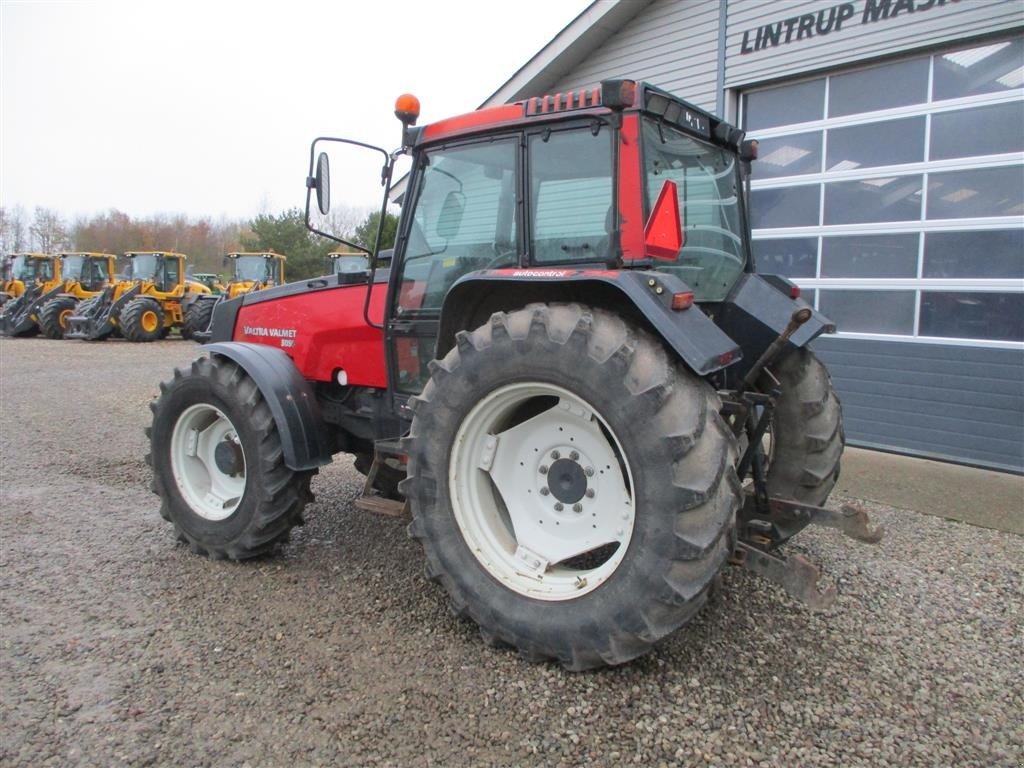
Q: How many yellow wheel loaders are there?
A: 5